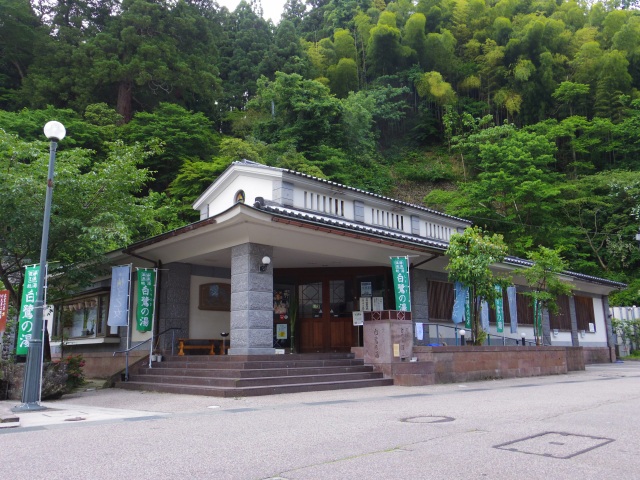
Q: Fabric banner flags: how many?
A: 11